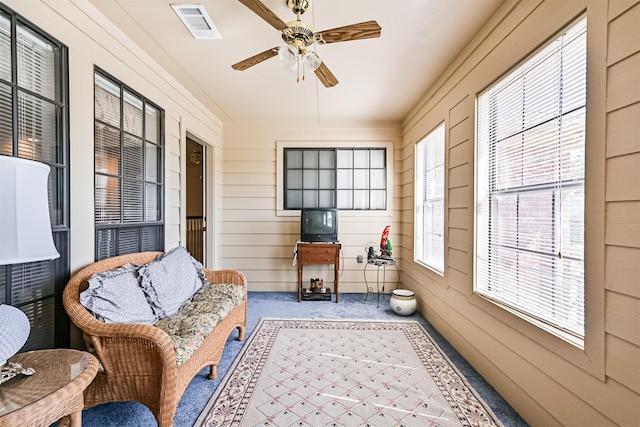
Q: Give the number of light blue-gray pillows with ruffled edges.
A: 2